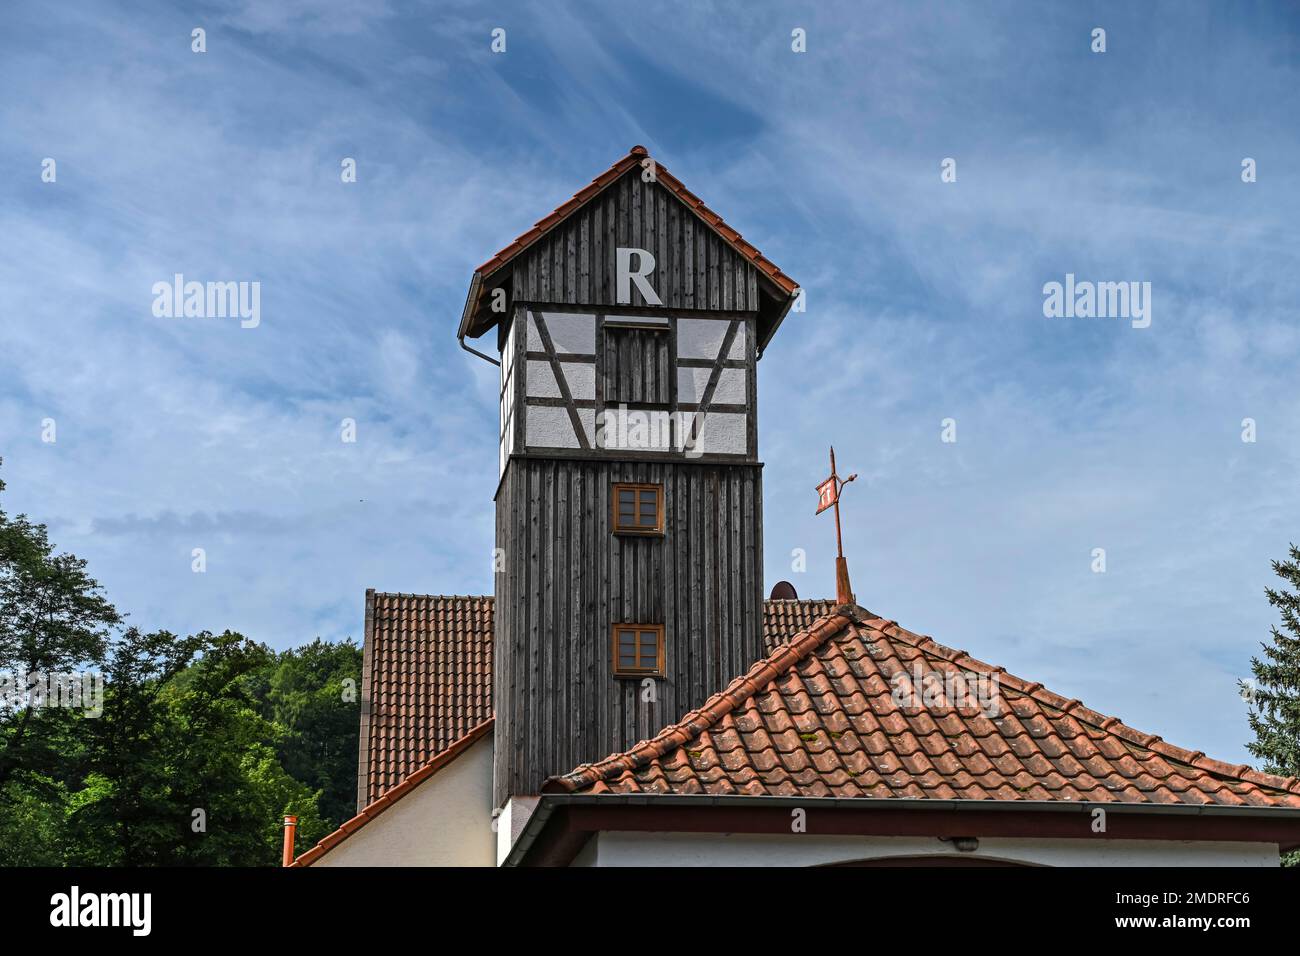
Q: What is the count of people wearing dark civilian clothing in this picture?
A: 0